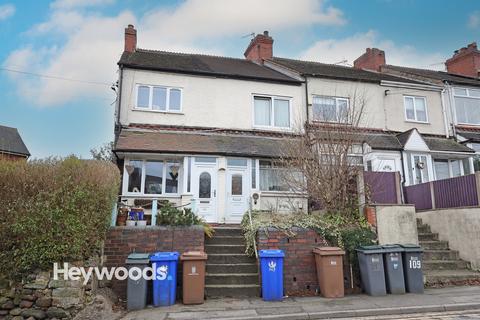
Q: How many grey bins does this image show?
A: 4